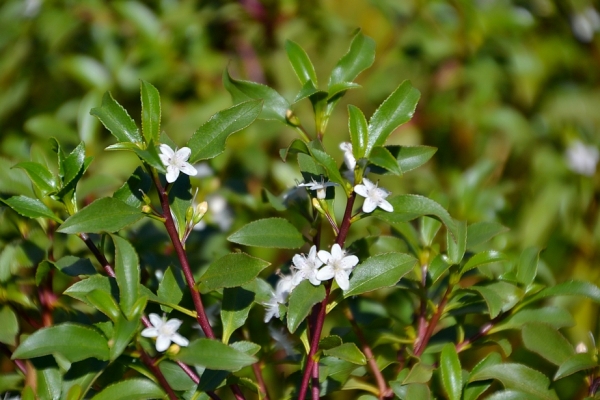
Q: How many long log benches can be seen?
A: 0